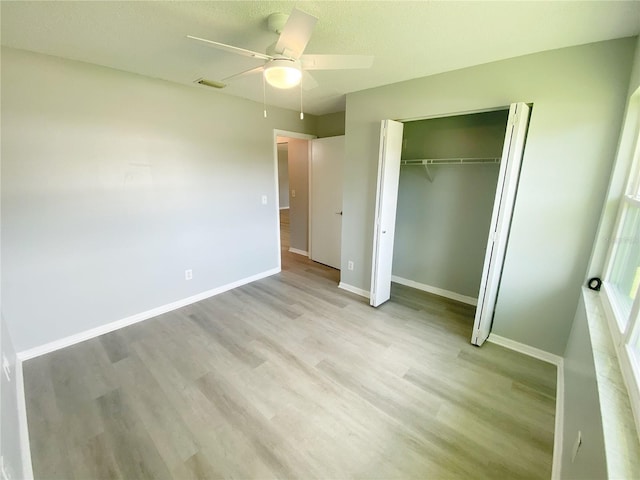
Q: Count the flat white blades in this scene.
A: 5